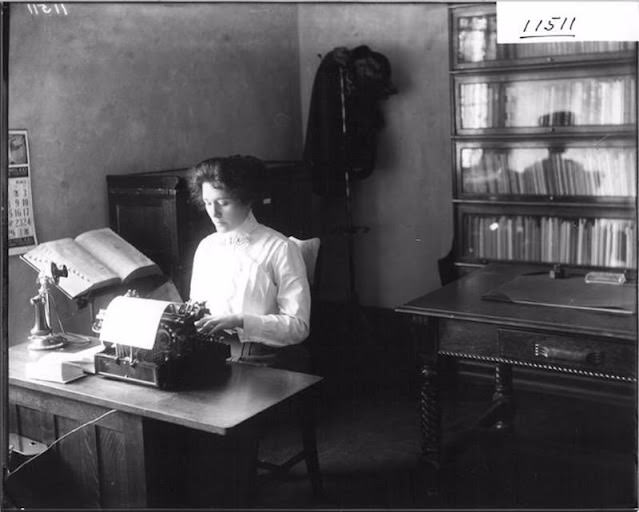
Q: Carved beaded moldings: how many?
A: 1